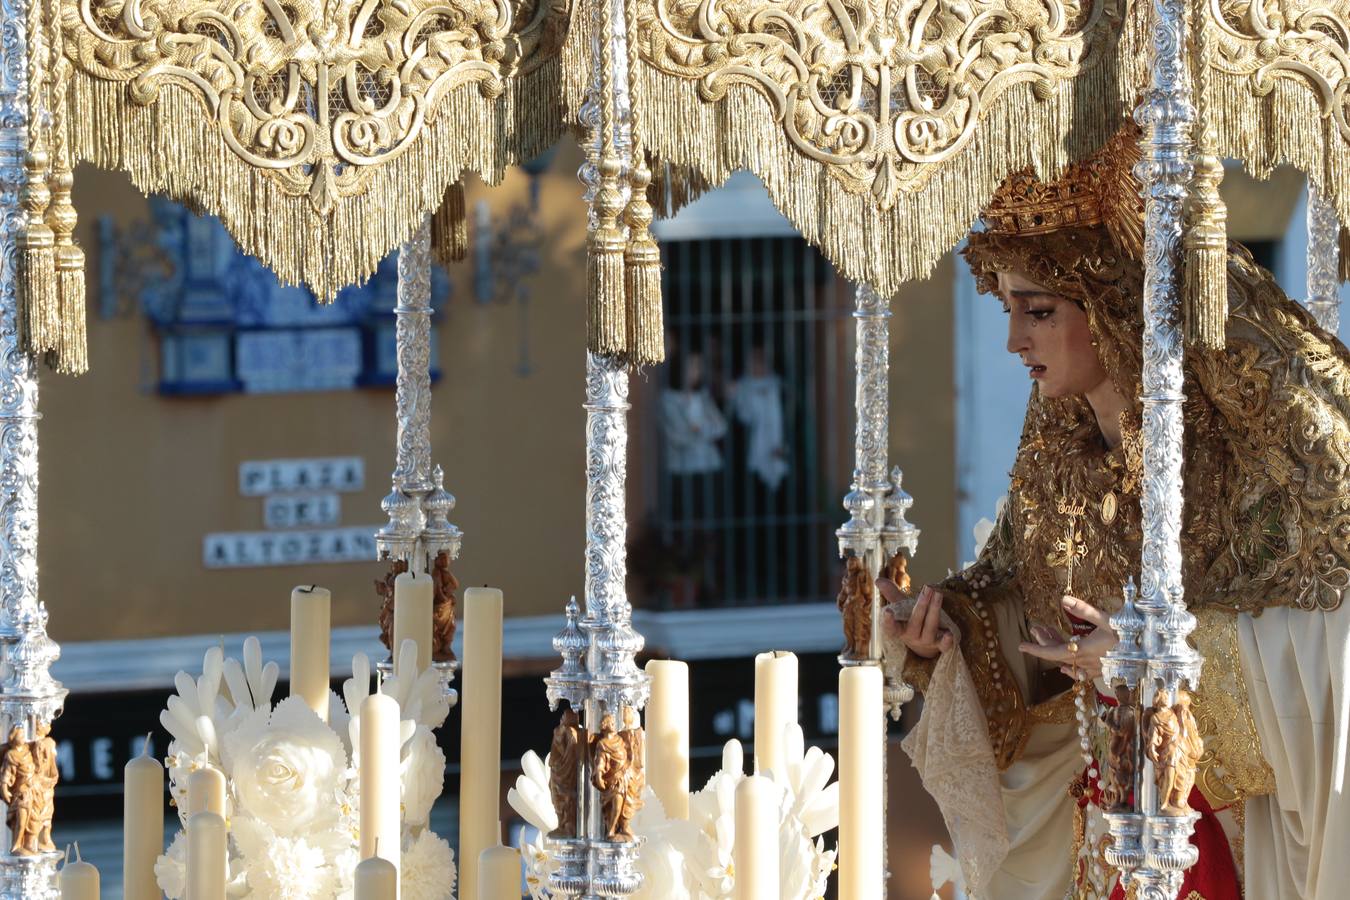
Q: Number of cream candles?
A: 14